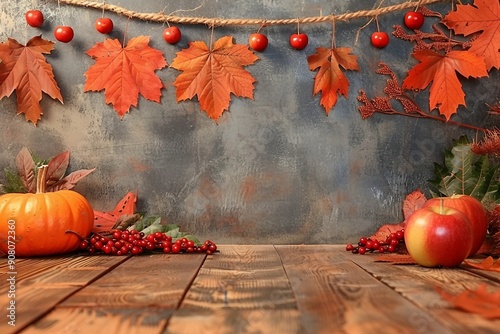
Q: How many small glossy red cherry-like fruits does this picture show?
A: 8